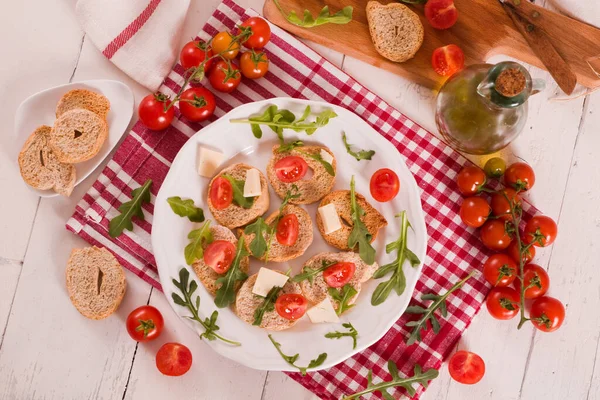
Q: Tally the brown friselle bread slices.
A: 12